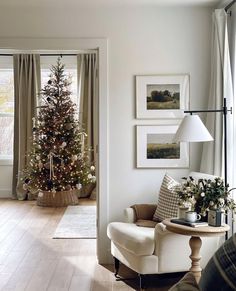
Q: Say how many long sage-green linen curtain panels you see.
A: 2